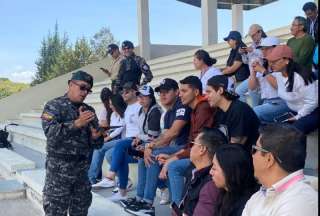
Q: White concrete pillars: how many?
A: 3